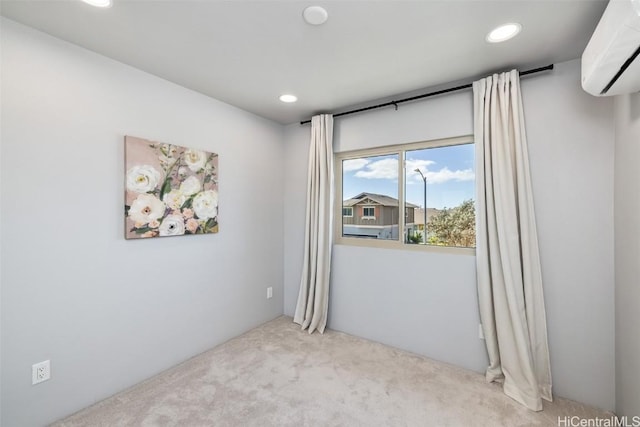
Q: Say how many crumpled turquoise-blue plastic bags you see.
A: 0